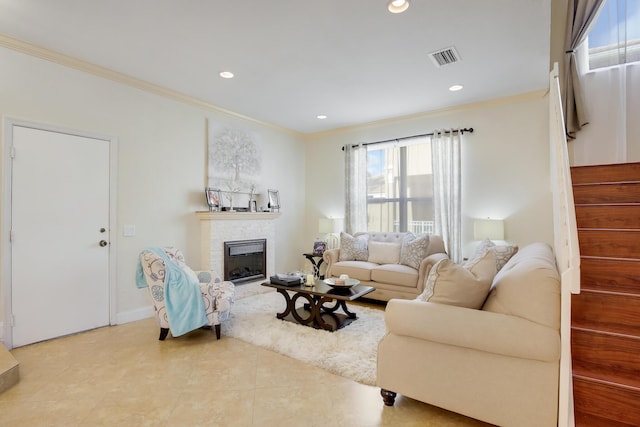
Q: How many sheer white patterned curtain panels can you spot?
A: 2